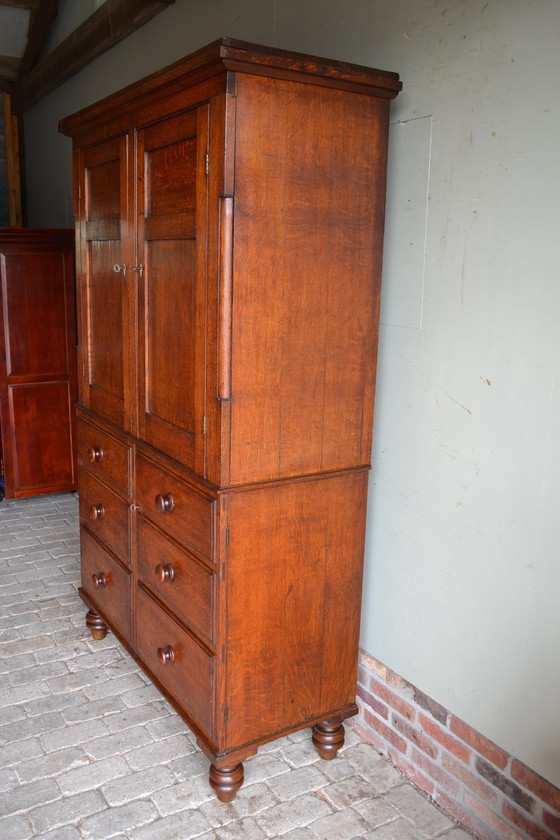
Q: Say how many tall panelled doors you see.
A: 2